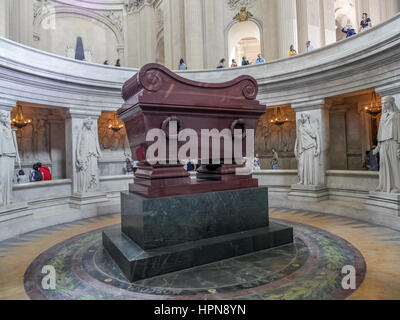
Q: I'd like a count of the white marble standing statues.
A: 4